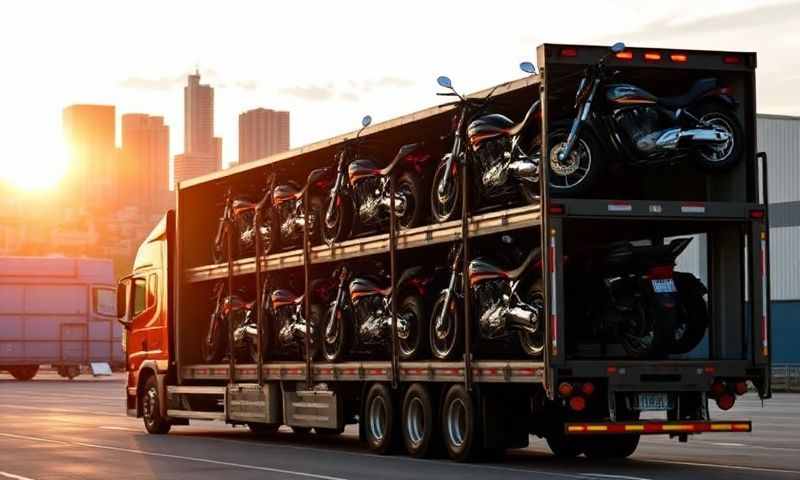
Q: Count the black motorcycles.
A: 10